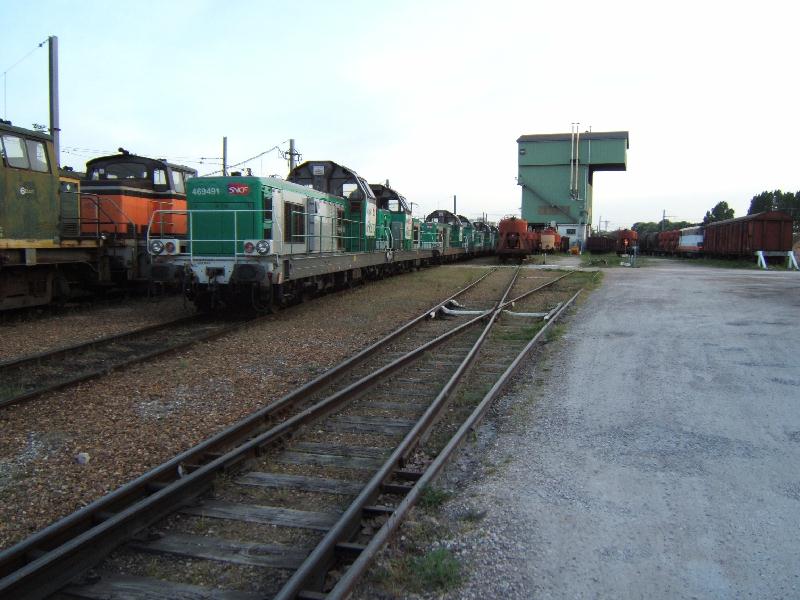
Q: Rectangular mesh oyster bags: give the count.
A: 0